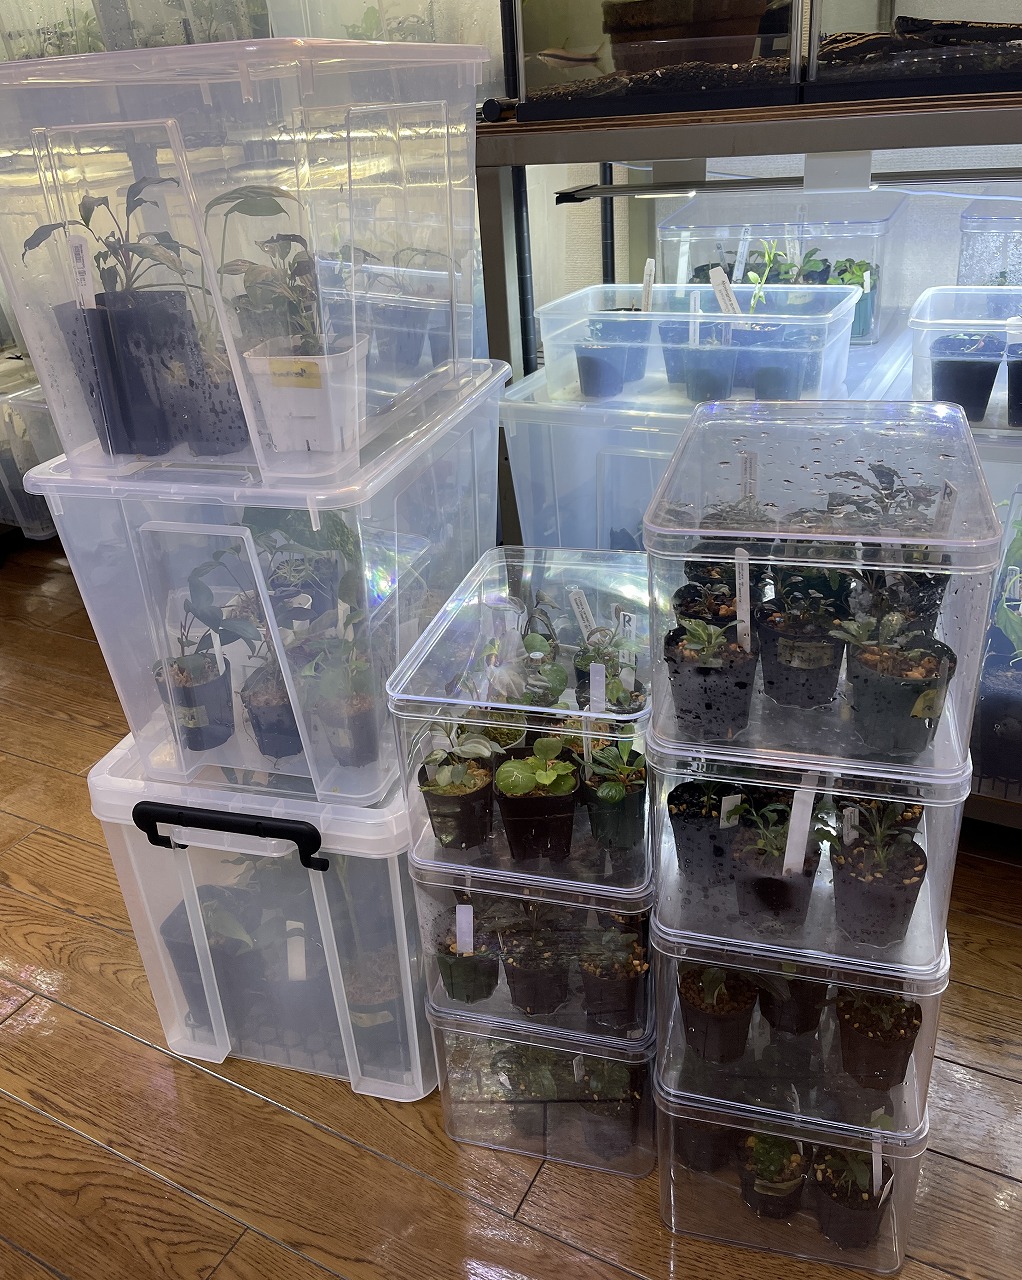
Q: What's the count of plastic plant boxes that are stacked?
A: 10